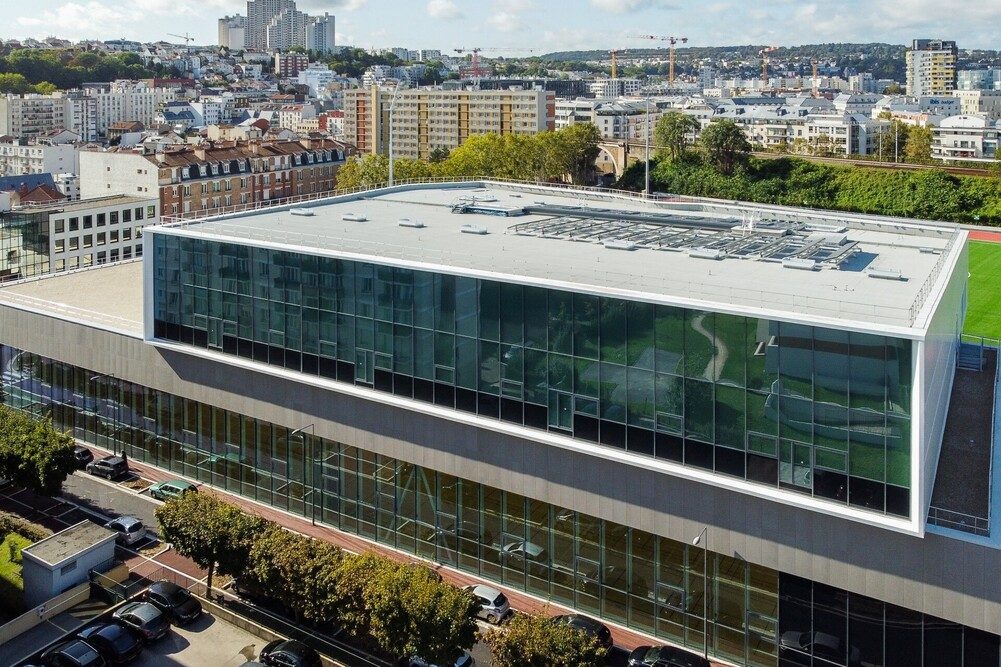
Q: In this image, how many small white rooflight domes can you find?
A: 8